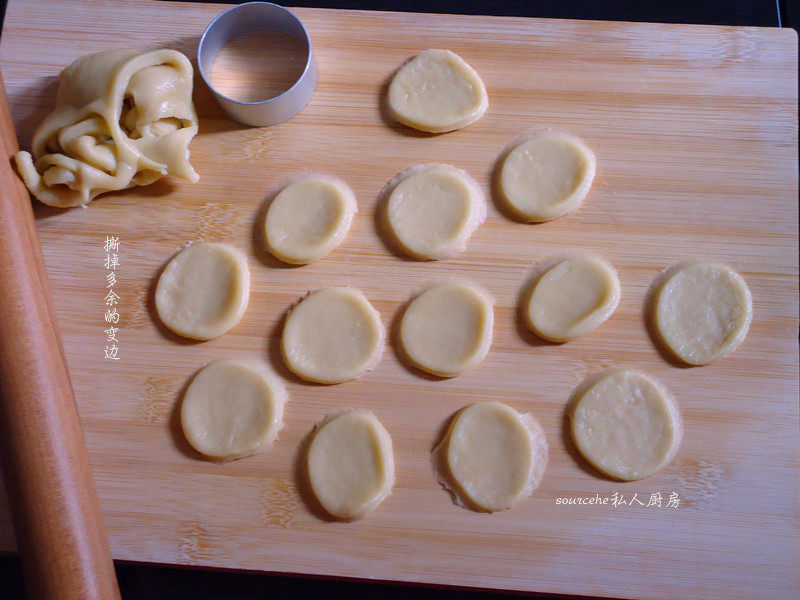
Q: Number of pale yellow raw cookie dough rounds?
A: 13